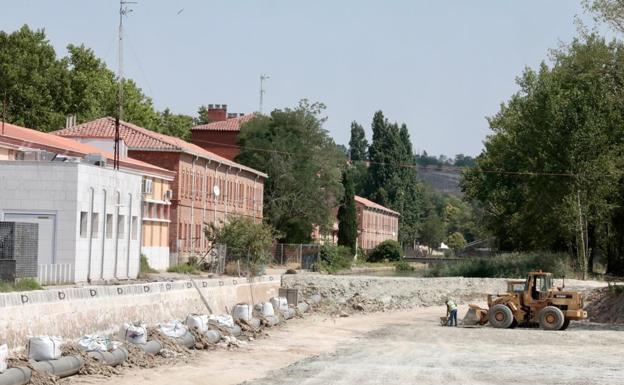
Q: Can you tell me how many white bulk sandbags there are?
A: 10